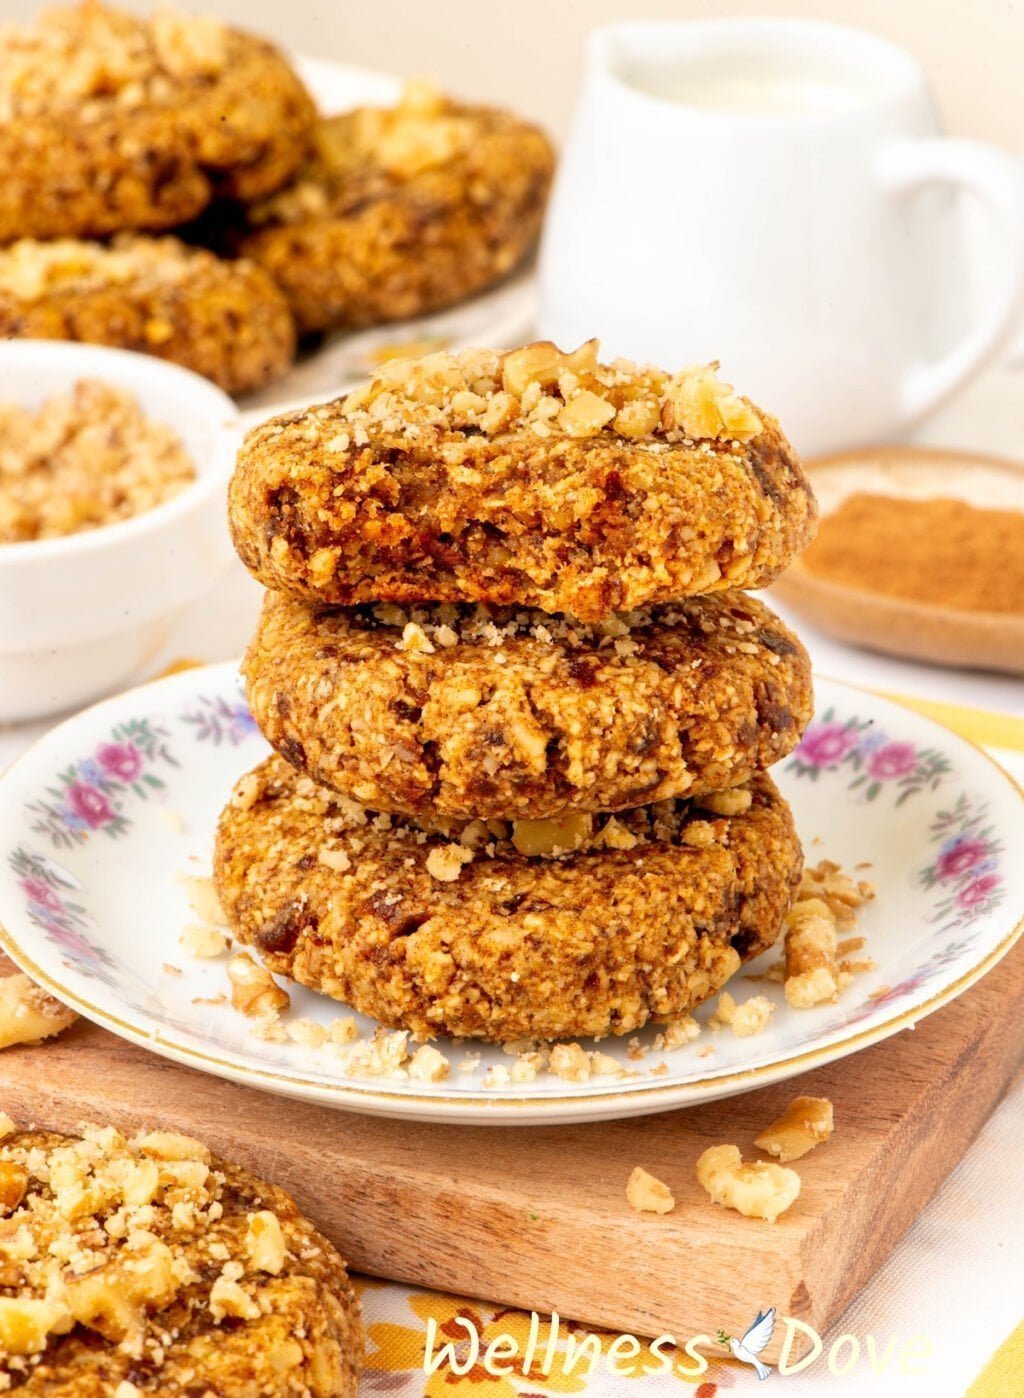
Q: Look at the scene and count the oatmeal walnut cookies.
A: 7